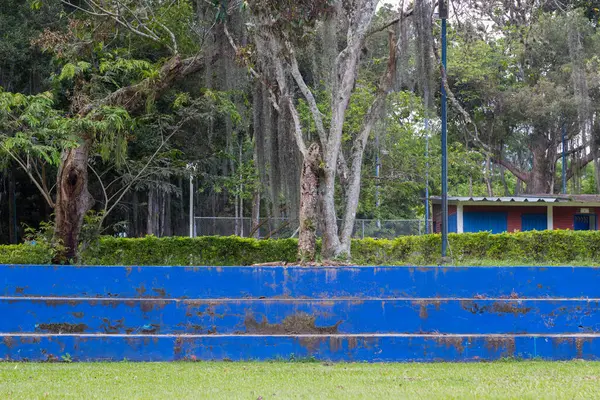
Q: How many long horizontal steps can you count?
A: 3